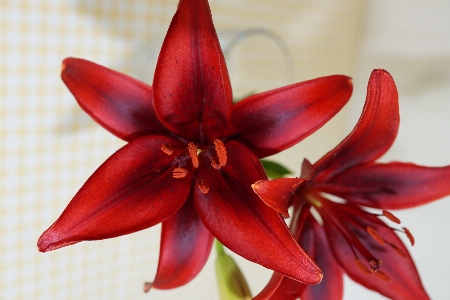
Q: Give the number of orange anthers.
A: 12